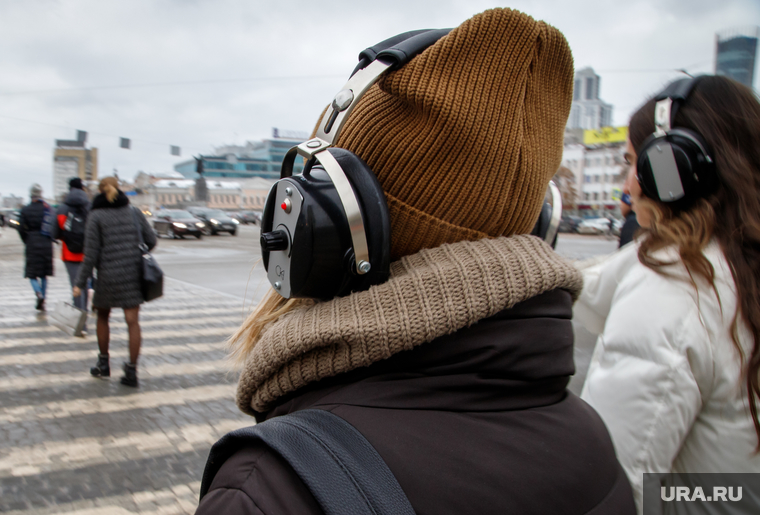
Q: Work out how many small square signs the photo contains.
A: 3